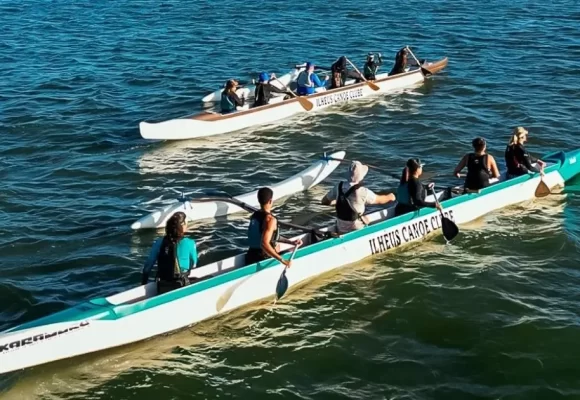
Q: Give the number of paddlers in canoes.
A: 12